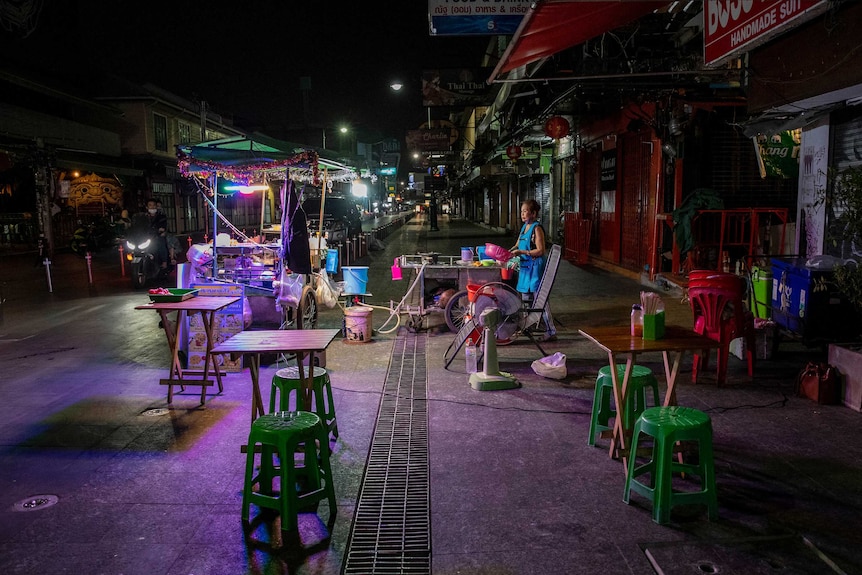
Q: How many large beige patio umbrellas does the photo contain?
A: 0